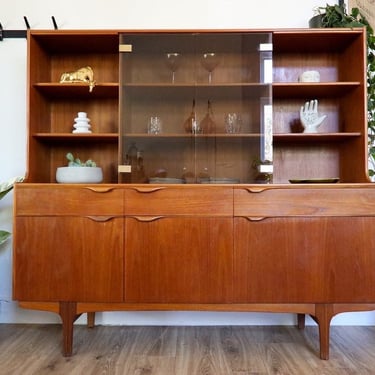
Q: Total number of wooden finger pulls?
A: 6